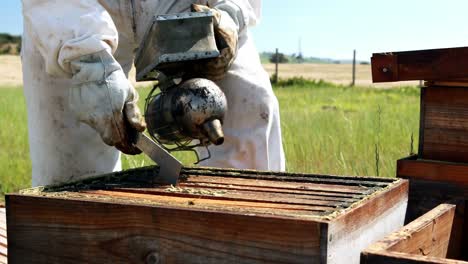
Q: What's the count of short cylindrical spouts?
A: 1